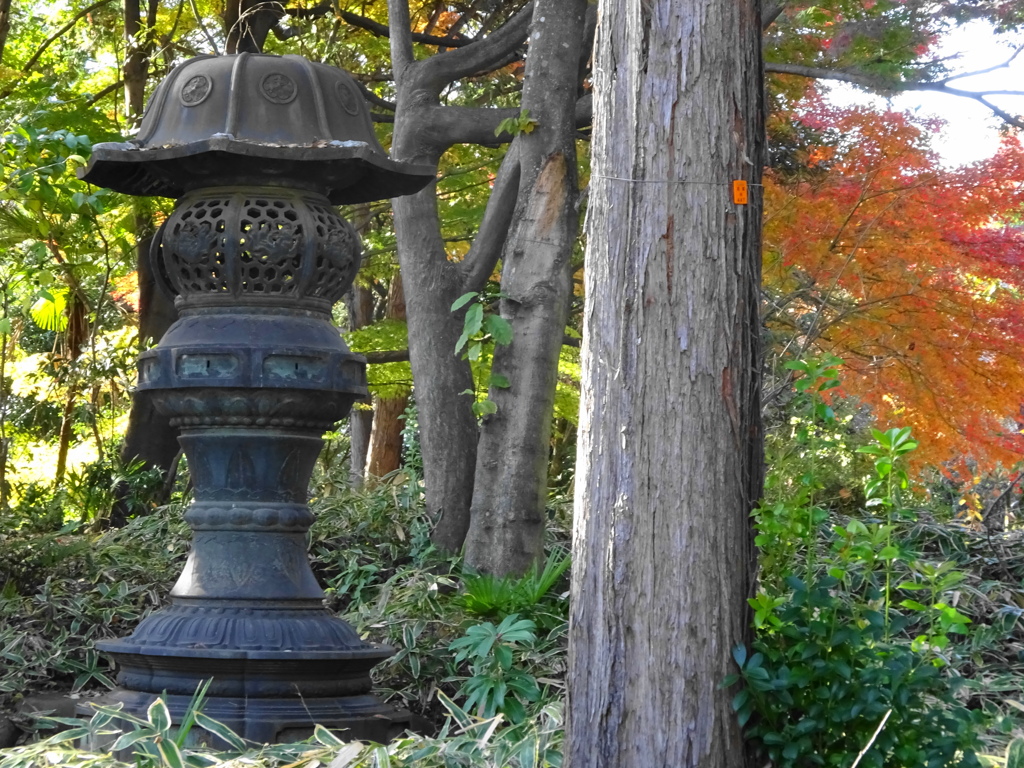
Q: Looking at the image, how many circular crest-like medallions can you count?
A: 3